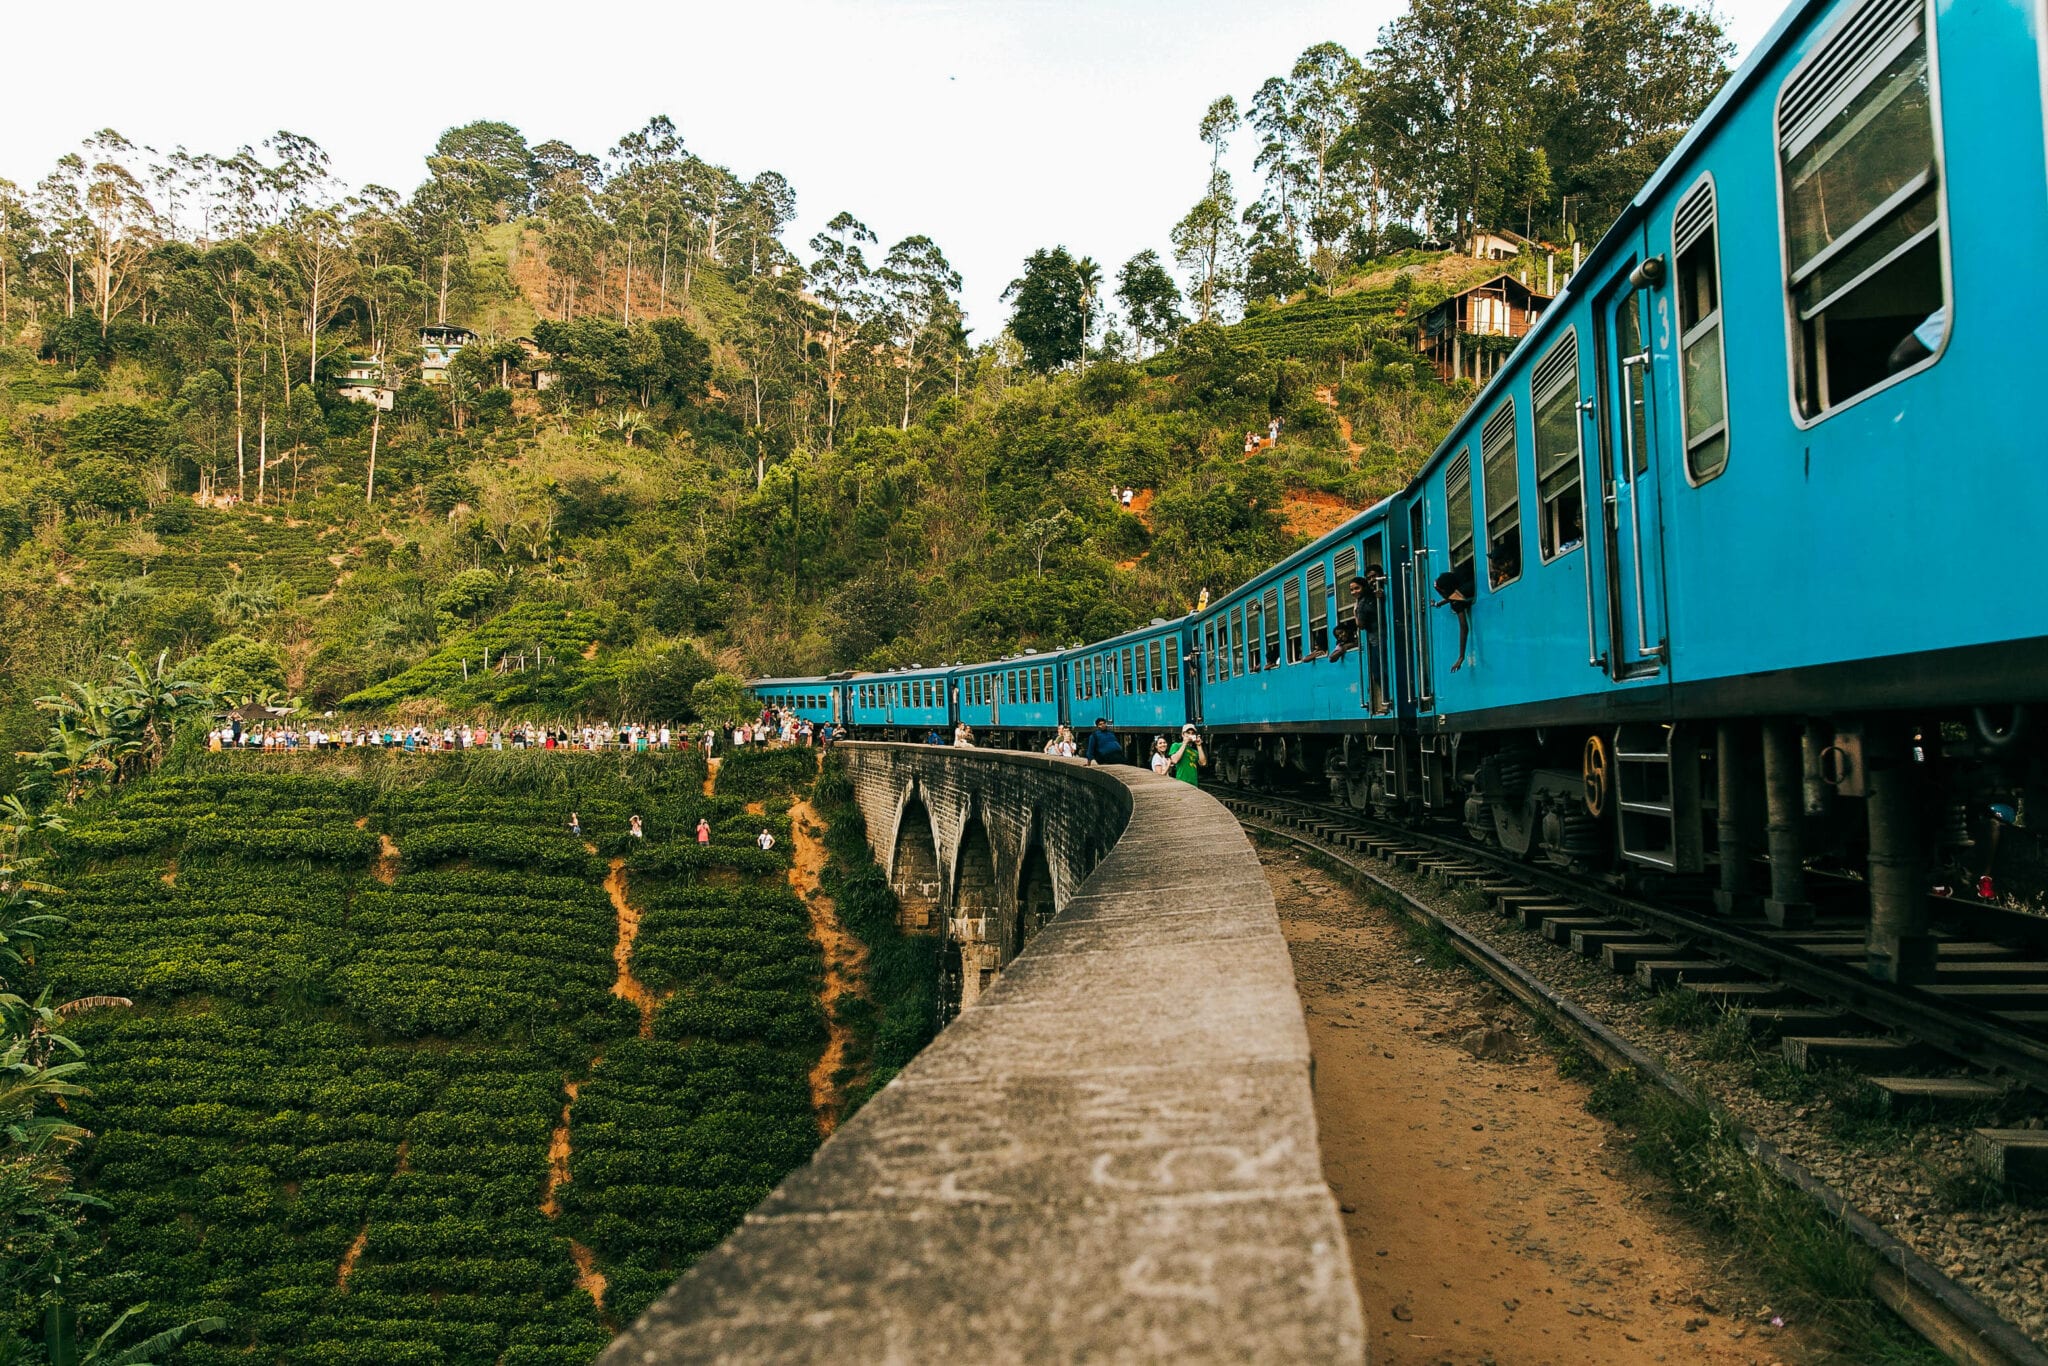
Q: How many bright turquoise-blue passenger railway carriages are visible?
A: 6